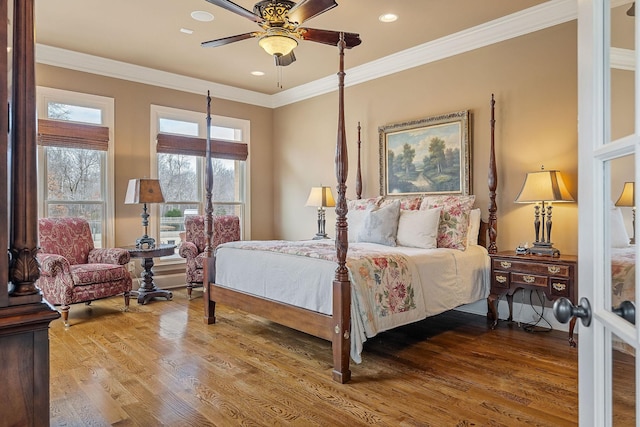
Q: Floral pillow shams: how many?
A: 3